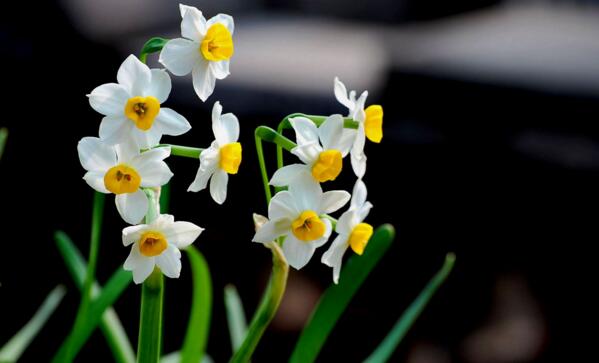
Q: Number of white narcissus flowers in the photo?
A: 9